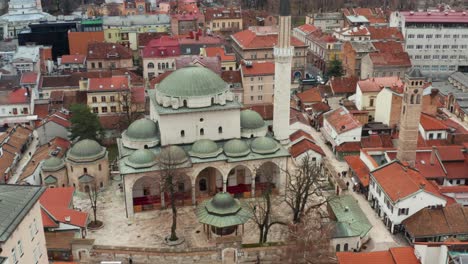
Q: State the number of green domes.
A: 11